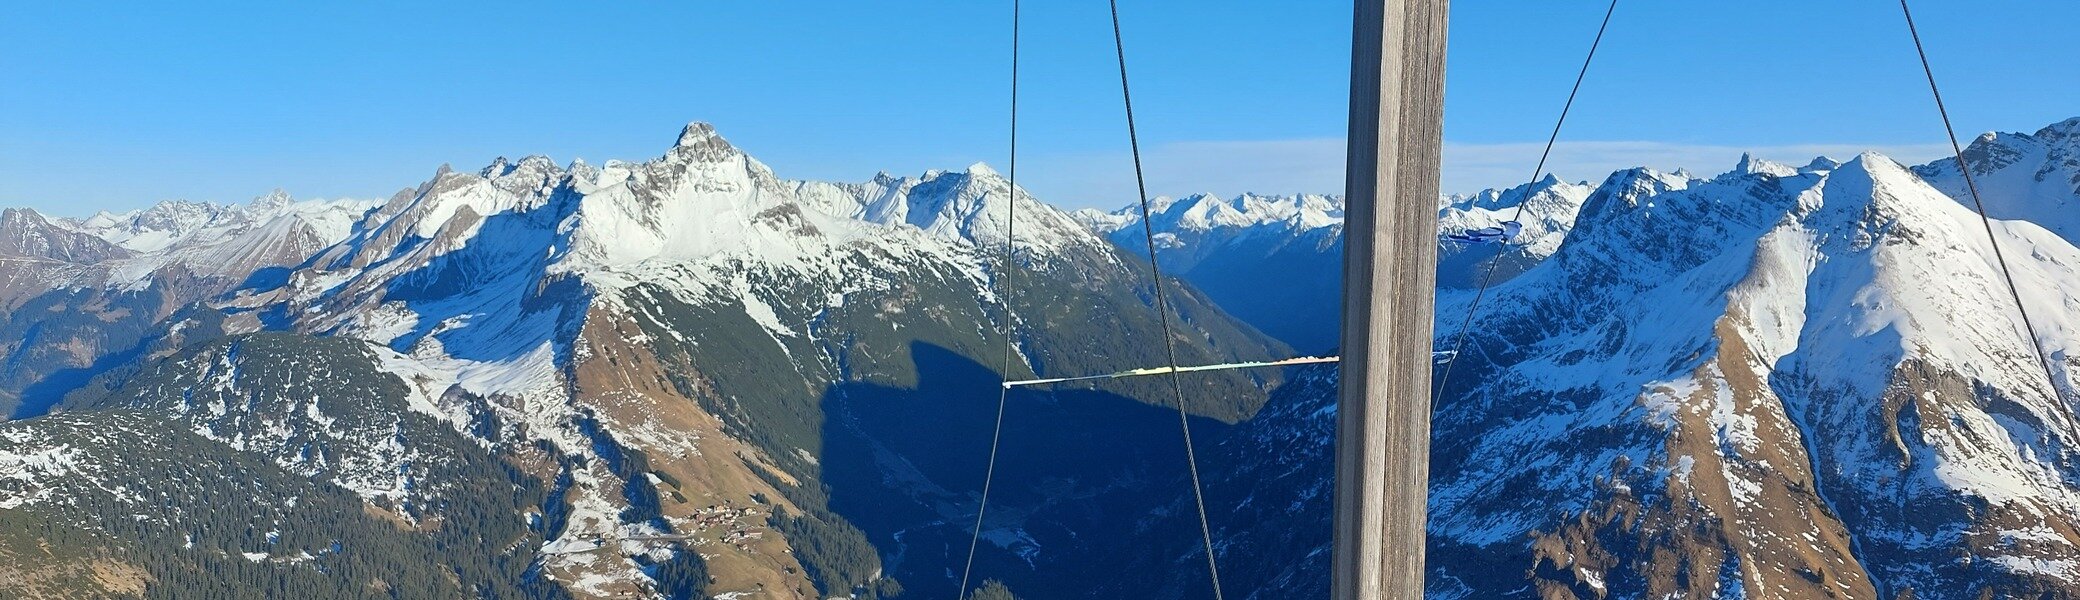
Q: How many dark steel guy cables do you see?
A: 4